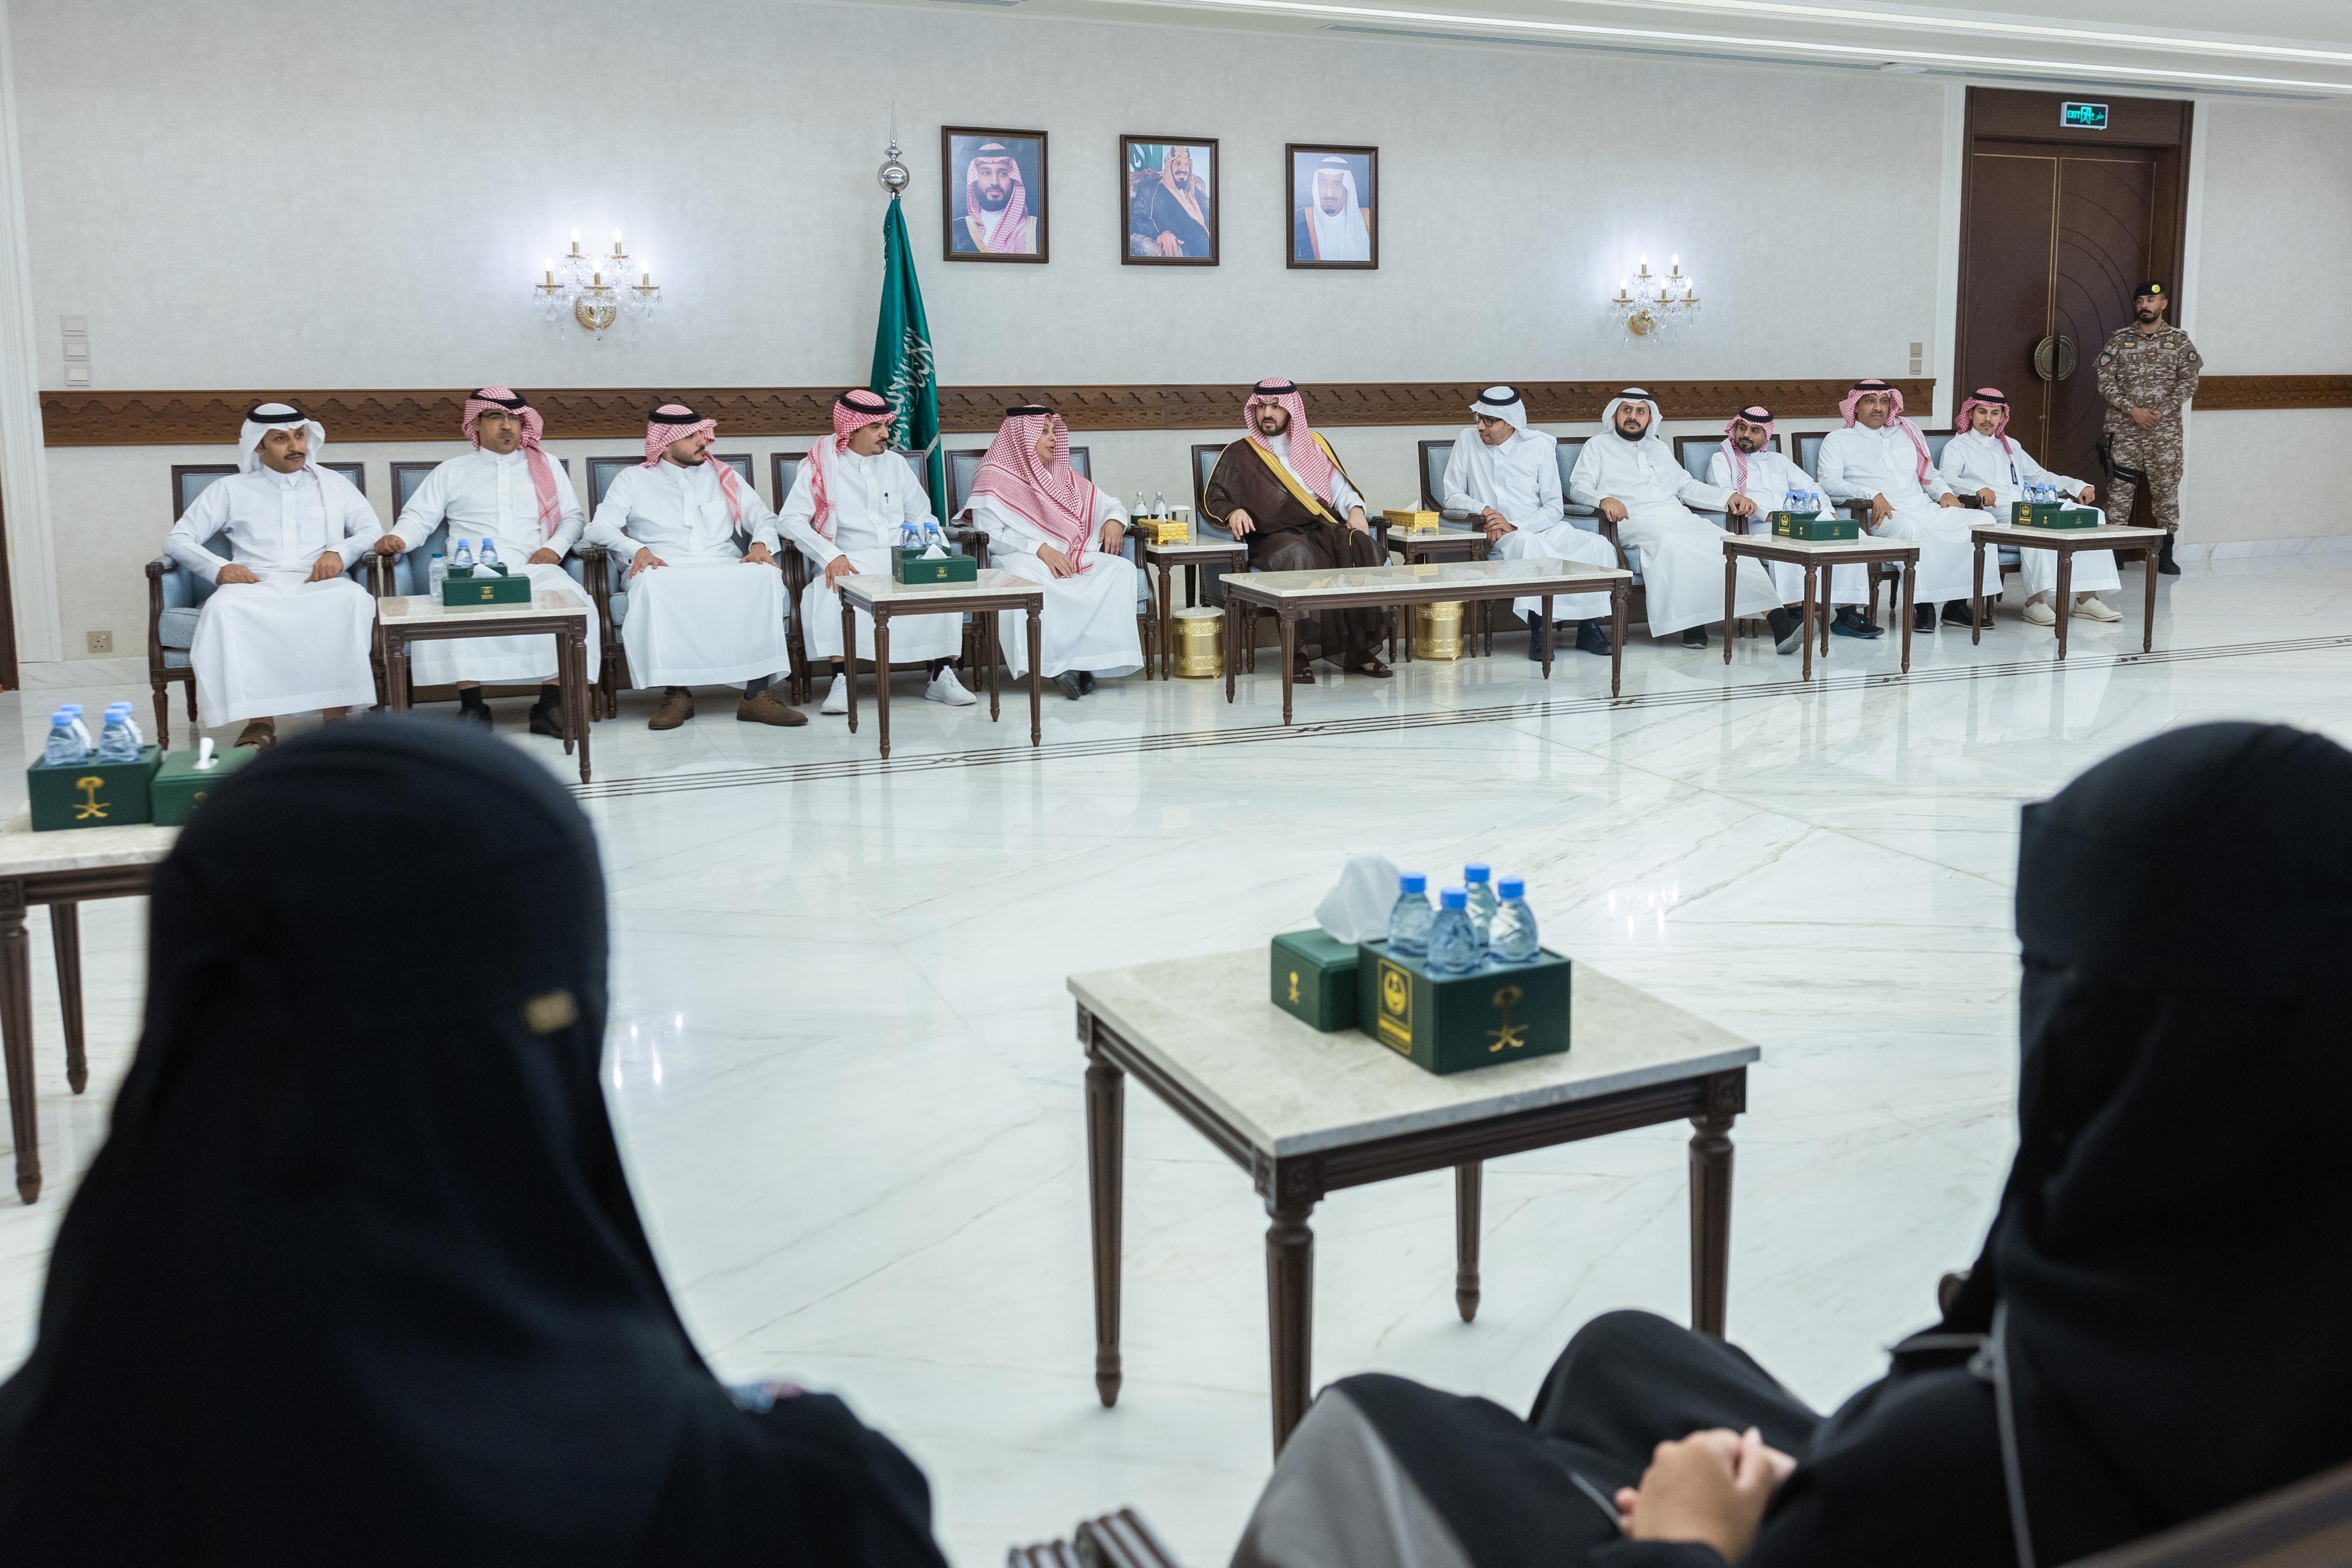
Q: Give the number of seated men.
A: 11